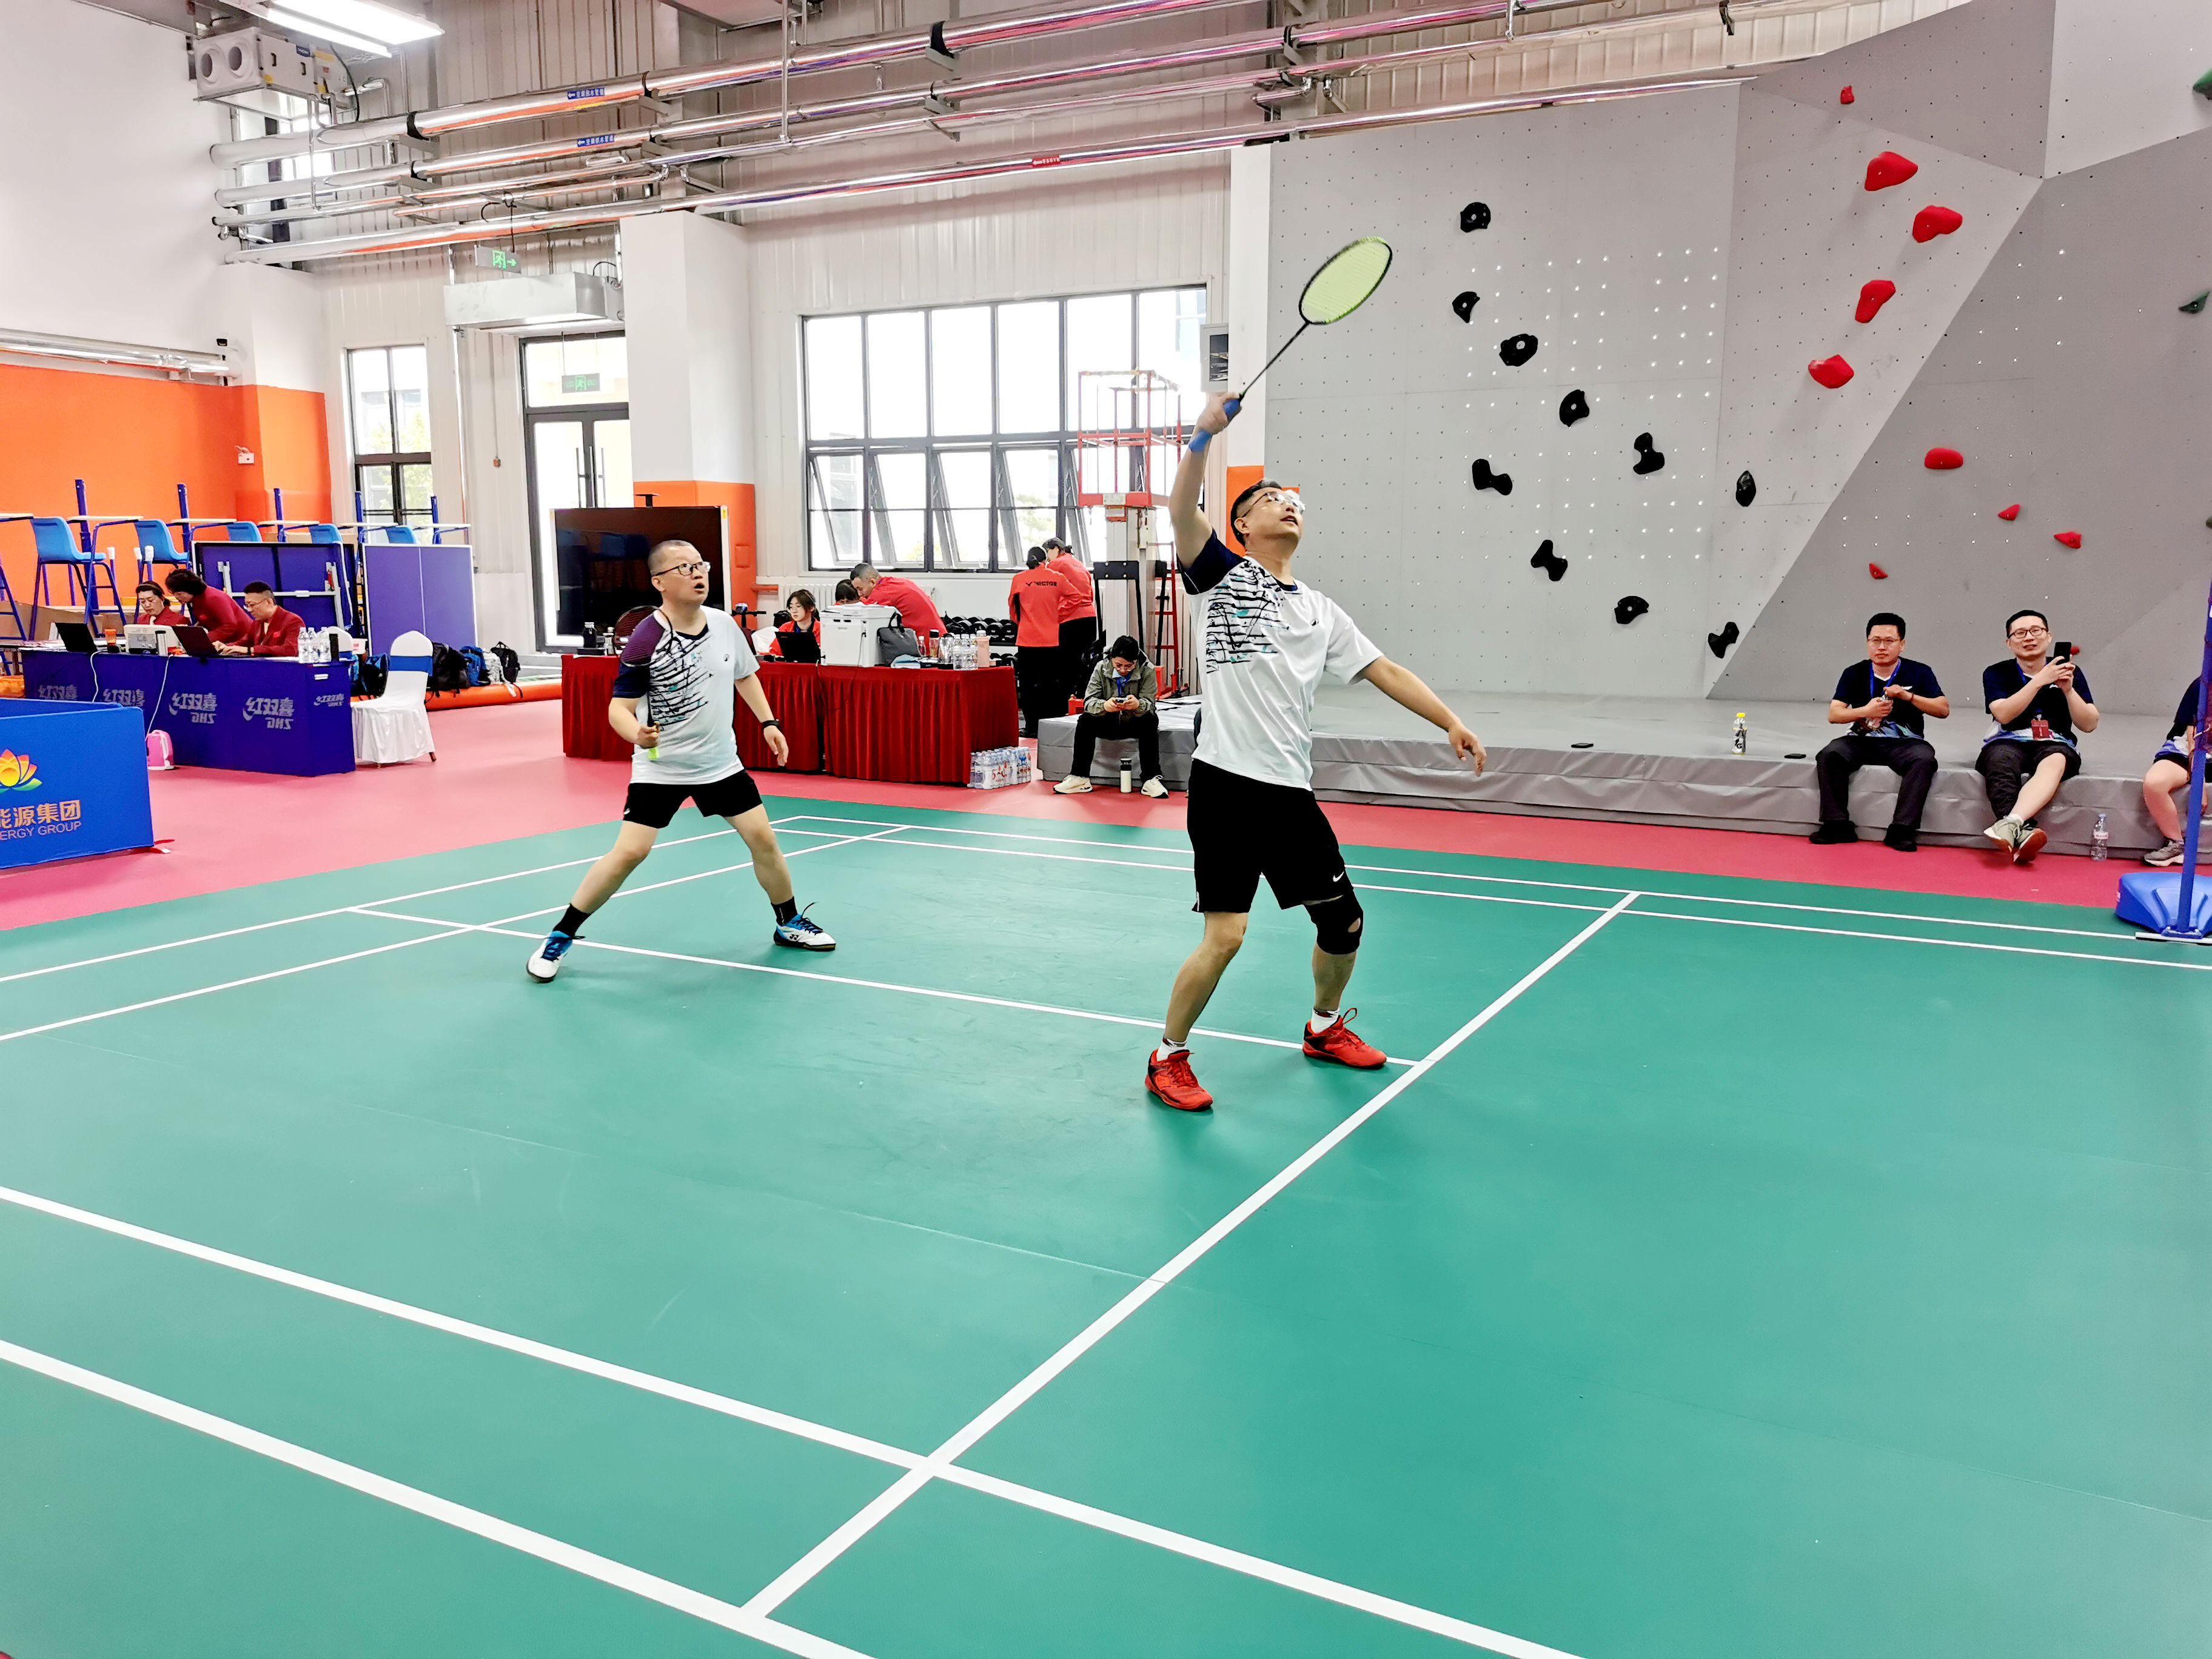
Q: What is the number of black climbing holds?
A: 10